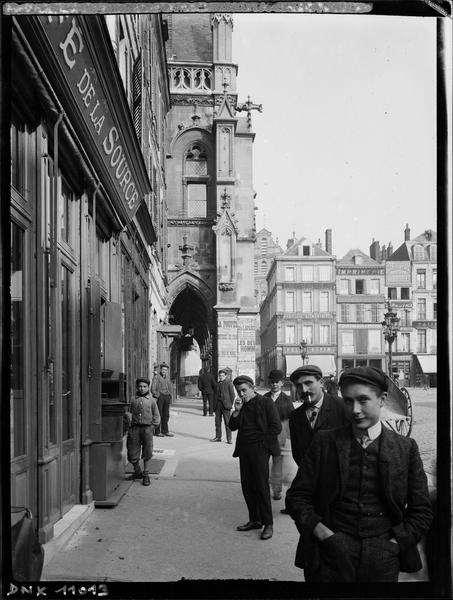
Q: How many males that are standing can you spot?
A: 8